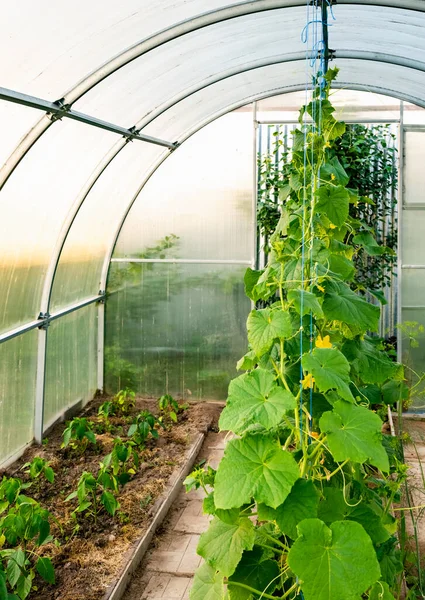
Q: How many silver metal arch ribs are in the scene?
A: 3